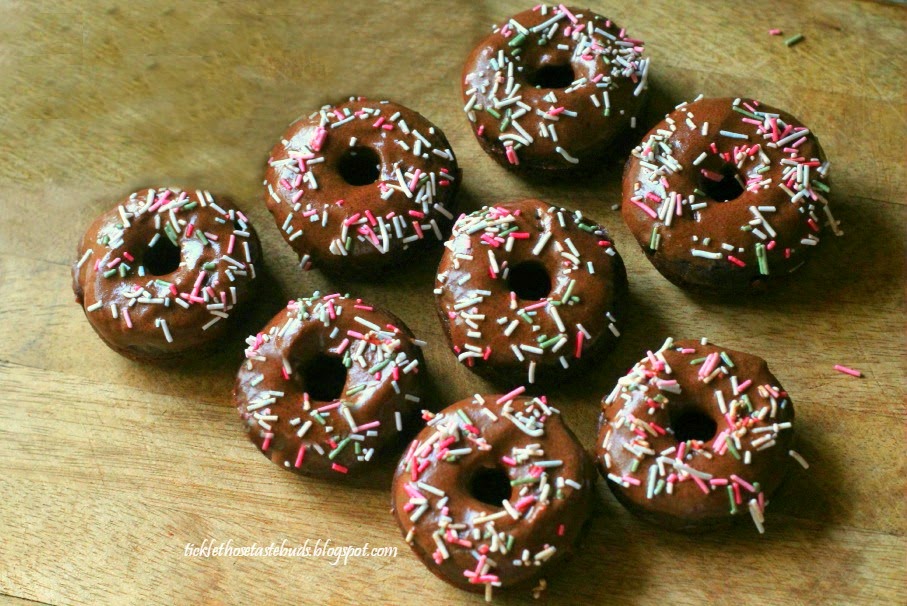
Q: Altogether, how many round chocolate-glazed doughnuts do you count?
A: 8